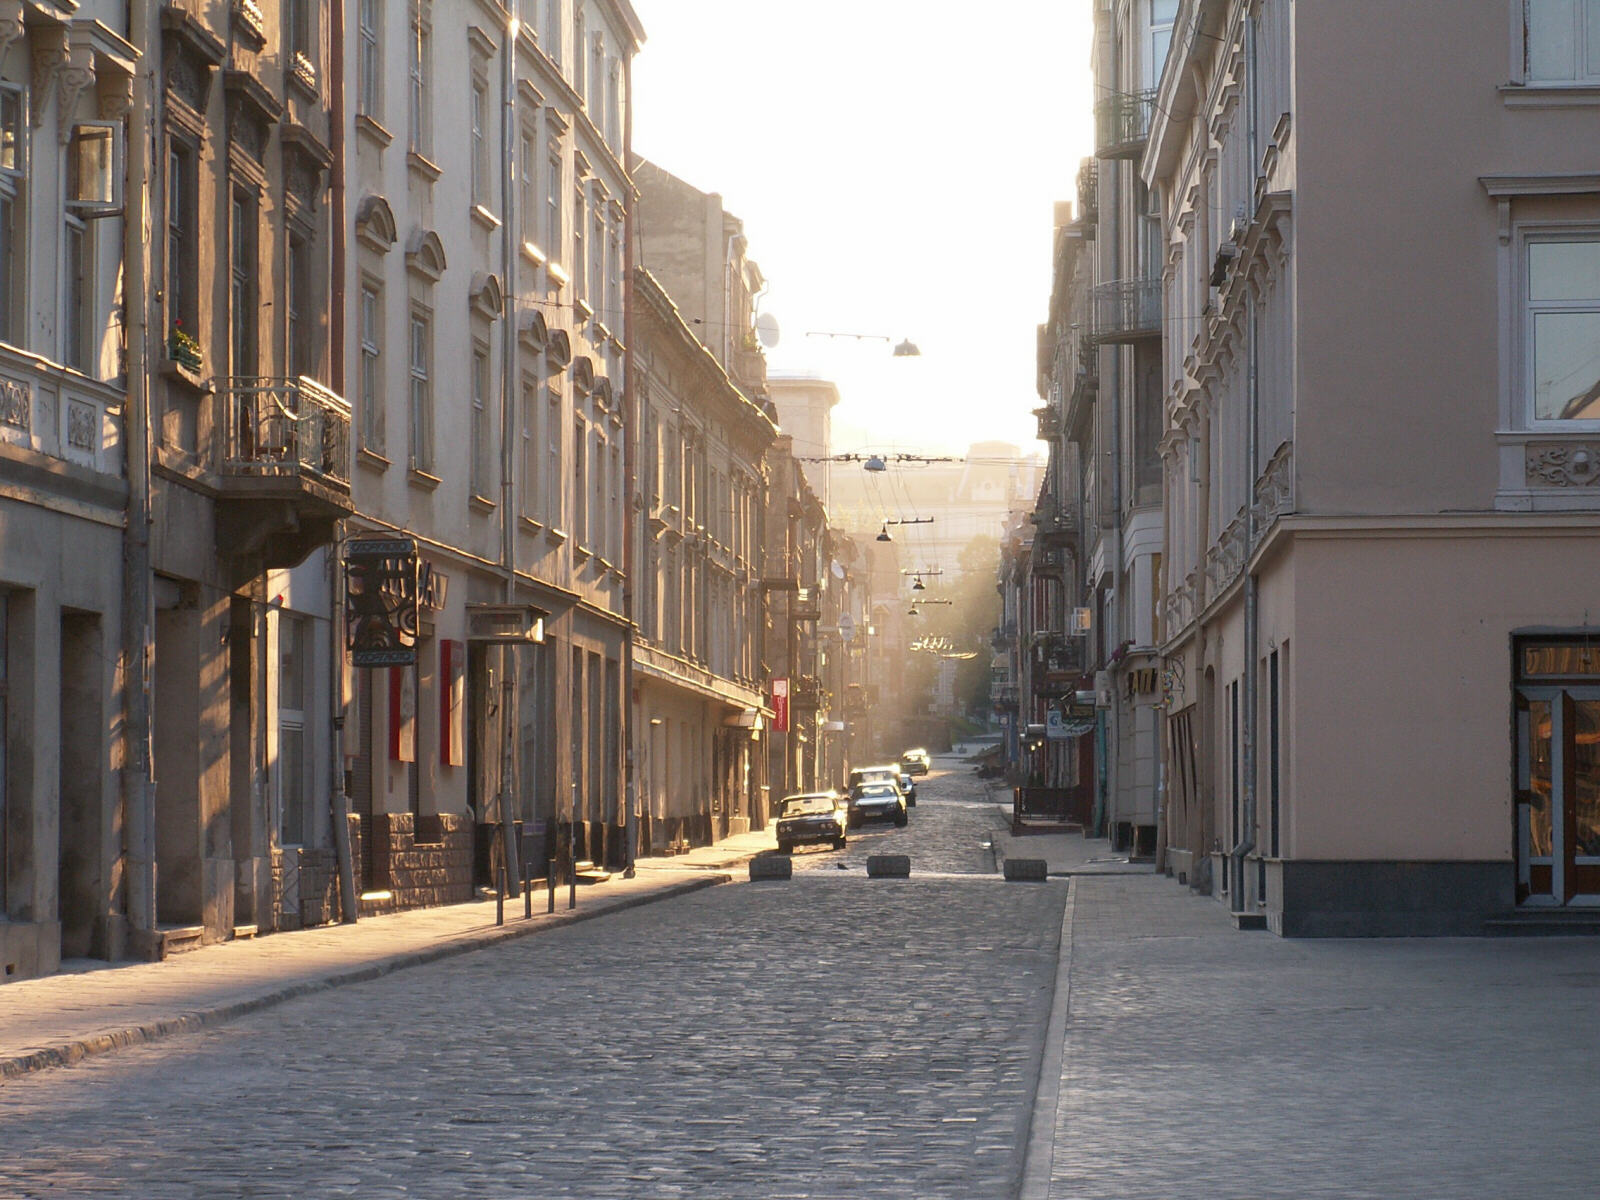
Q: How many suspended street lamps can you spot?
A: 5